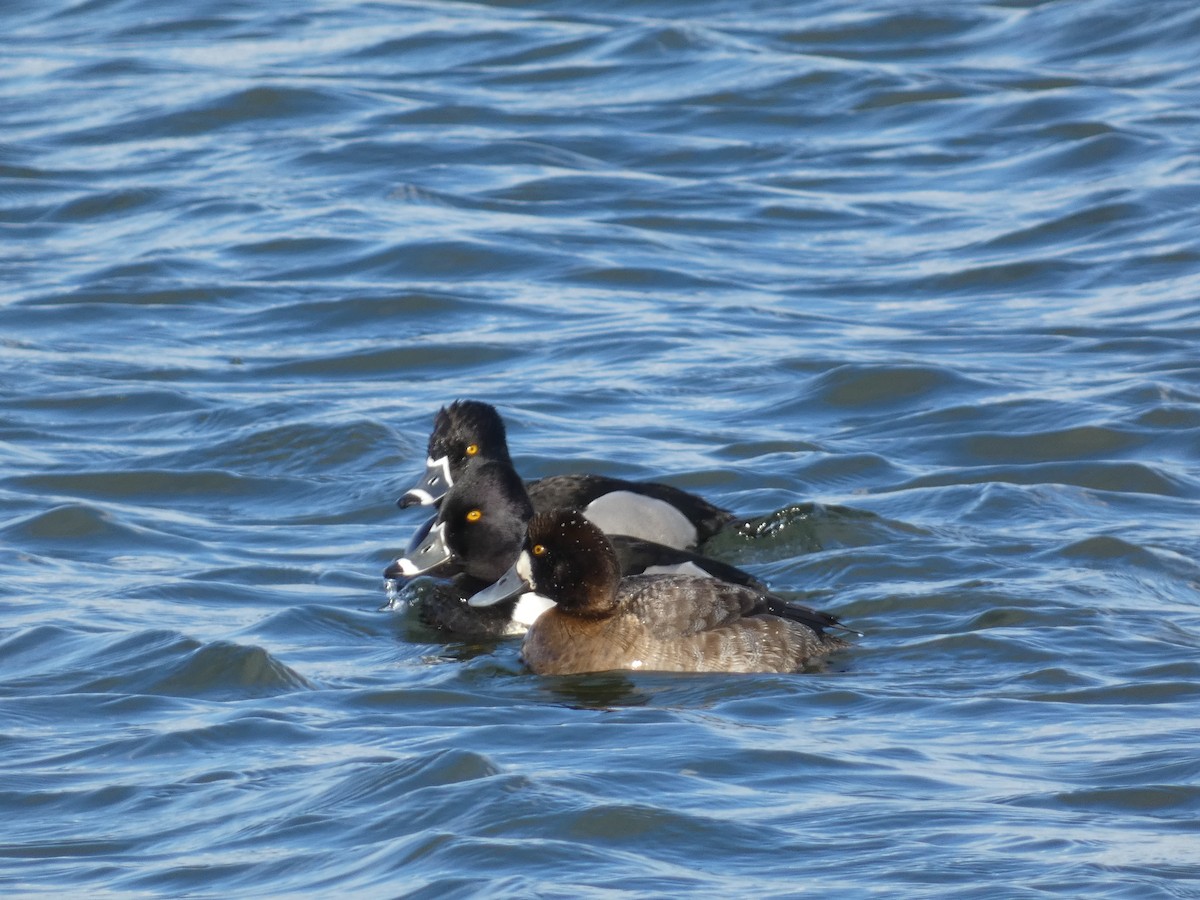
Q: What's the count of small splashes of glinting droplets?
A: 2